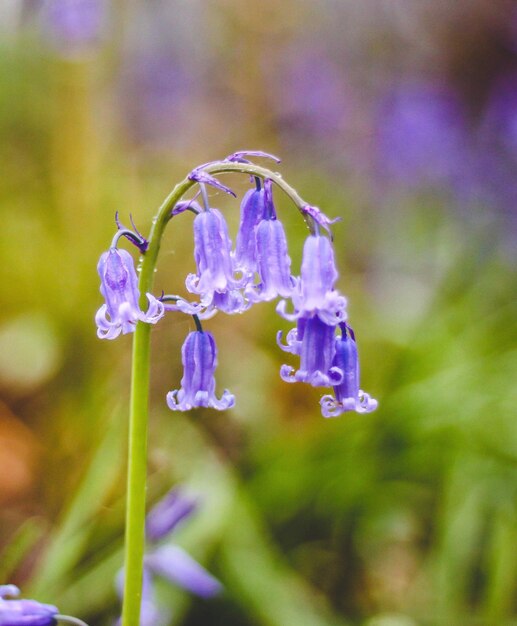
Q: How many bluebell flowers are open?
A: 8